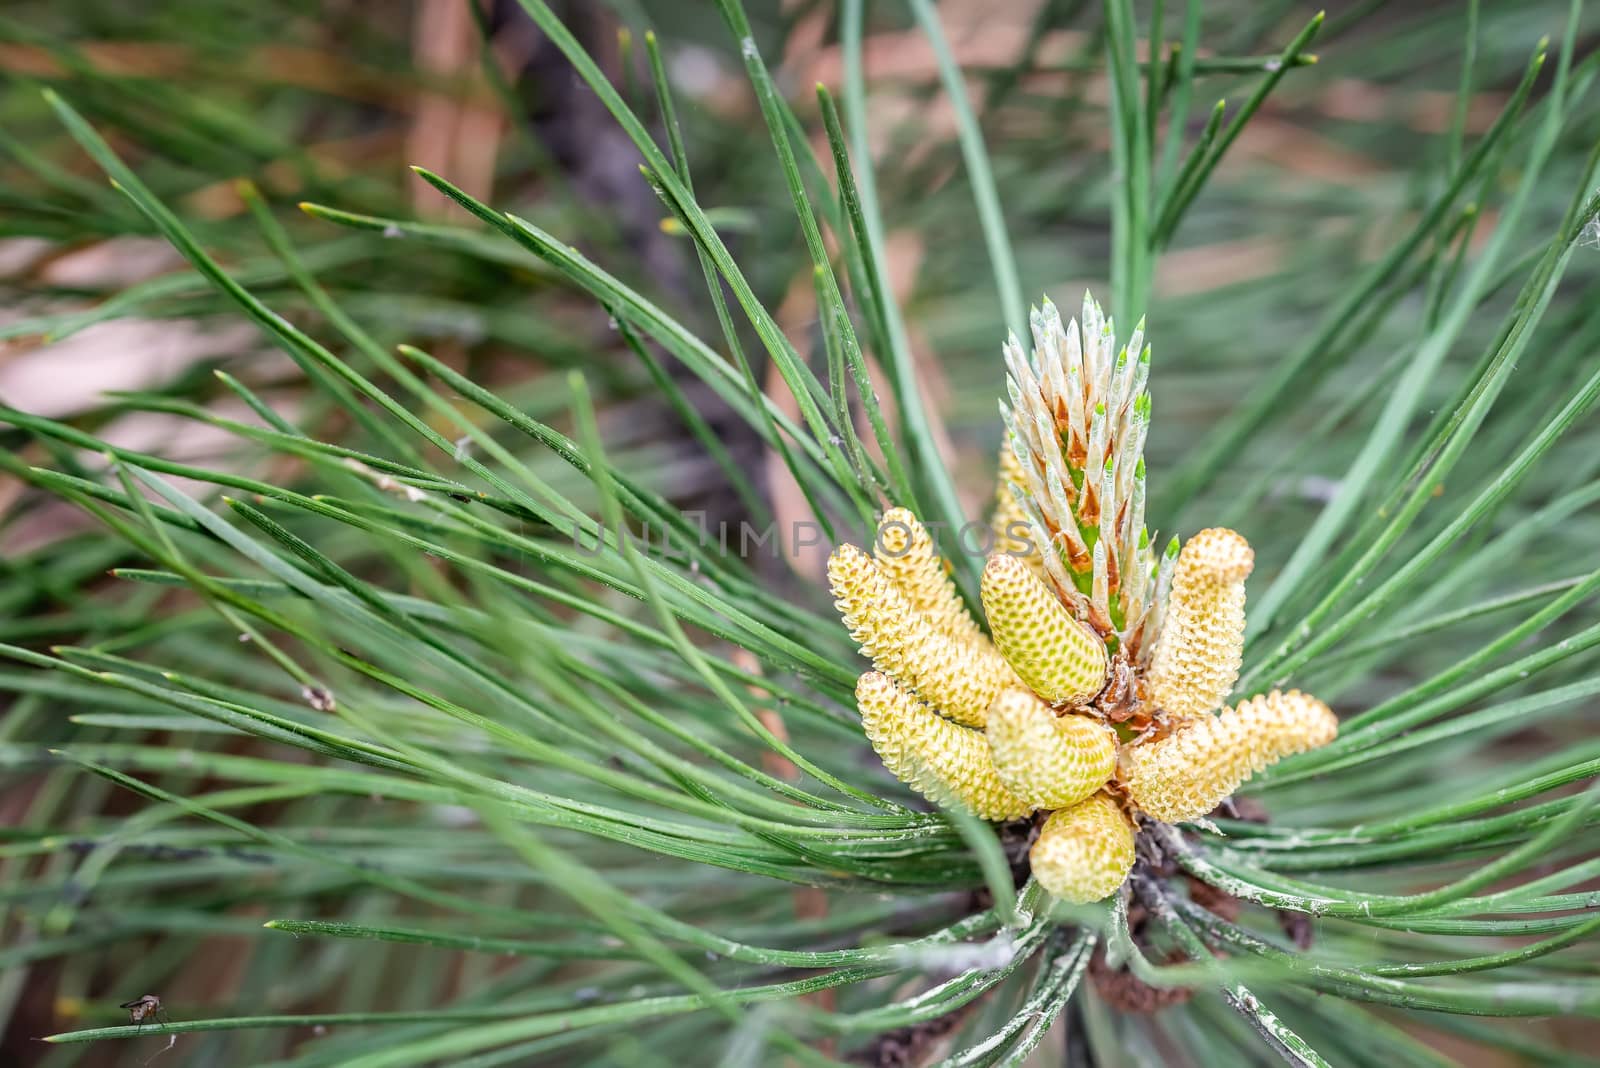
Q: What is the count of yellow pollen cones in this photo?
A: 9